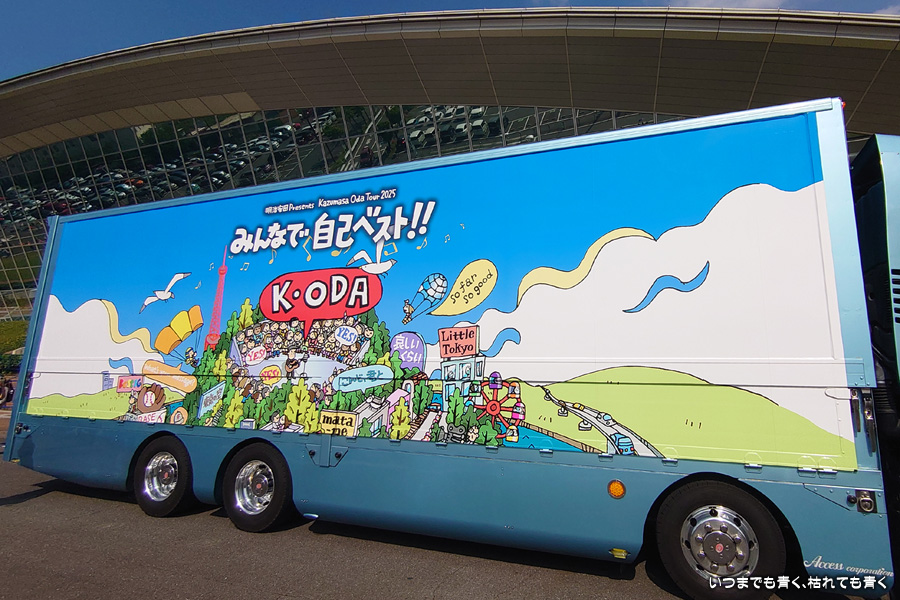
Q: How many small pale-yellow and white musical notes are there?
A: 11